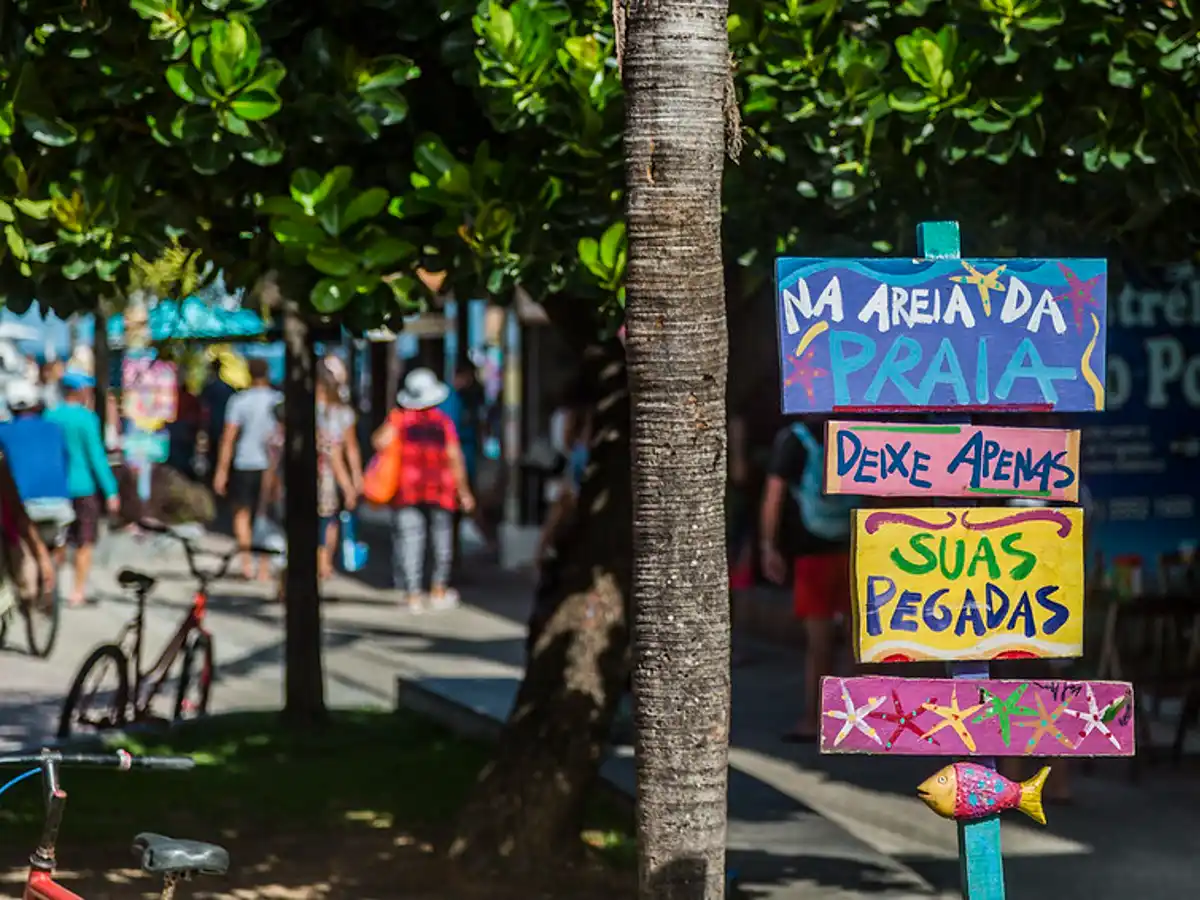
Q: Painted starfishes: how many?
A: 9